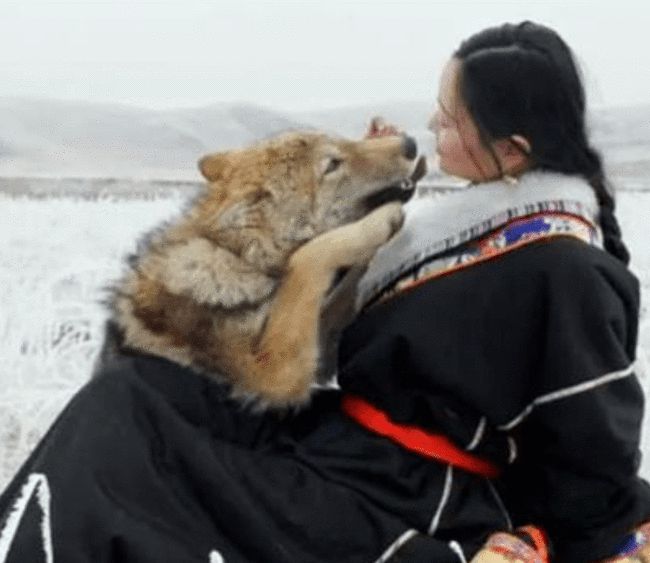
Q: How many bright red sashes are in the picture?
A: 1